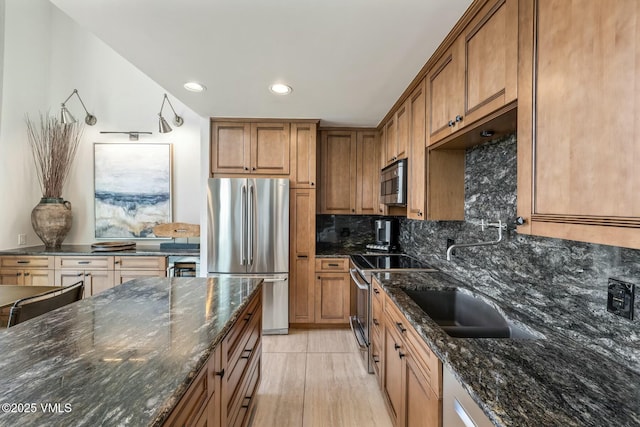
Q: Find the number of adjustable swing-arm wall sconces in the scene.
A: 2